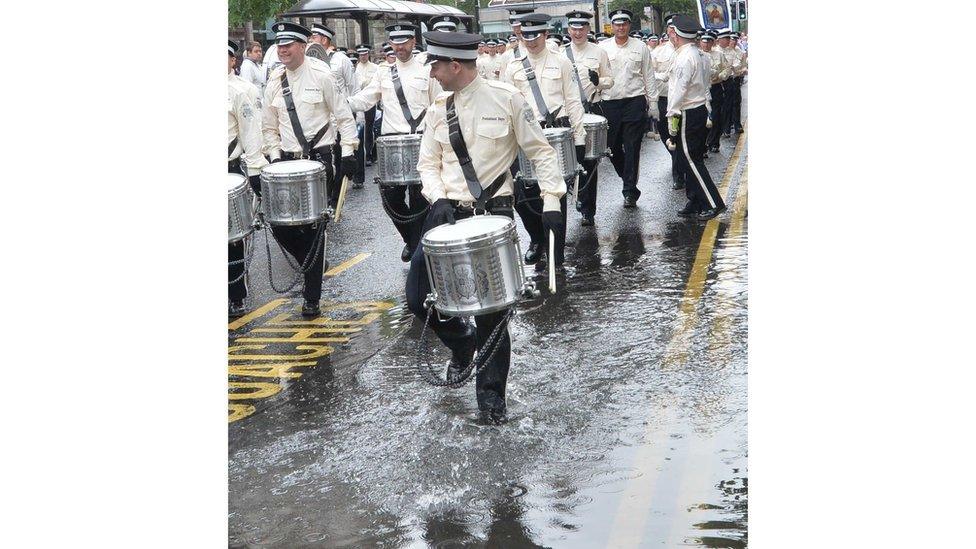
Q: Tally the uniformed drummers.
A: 6